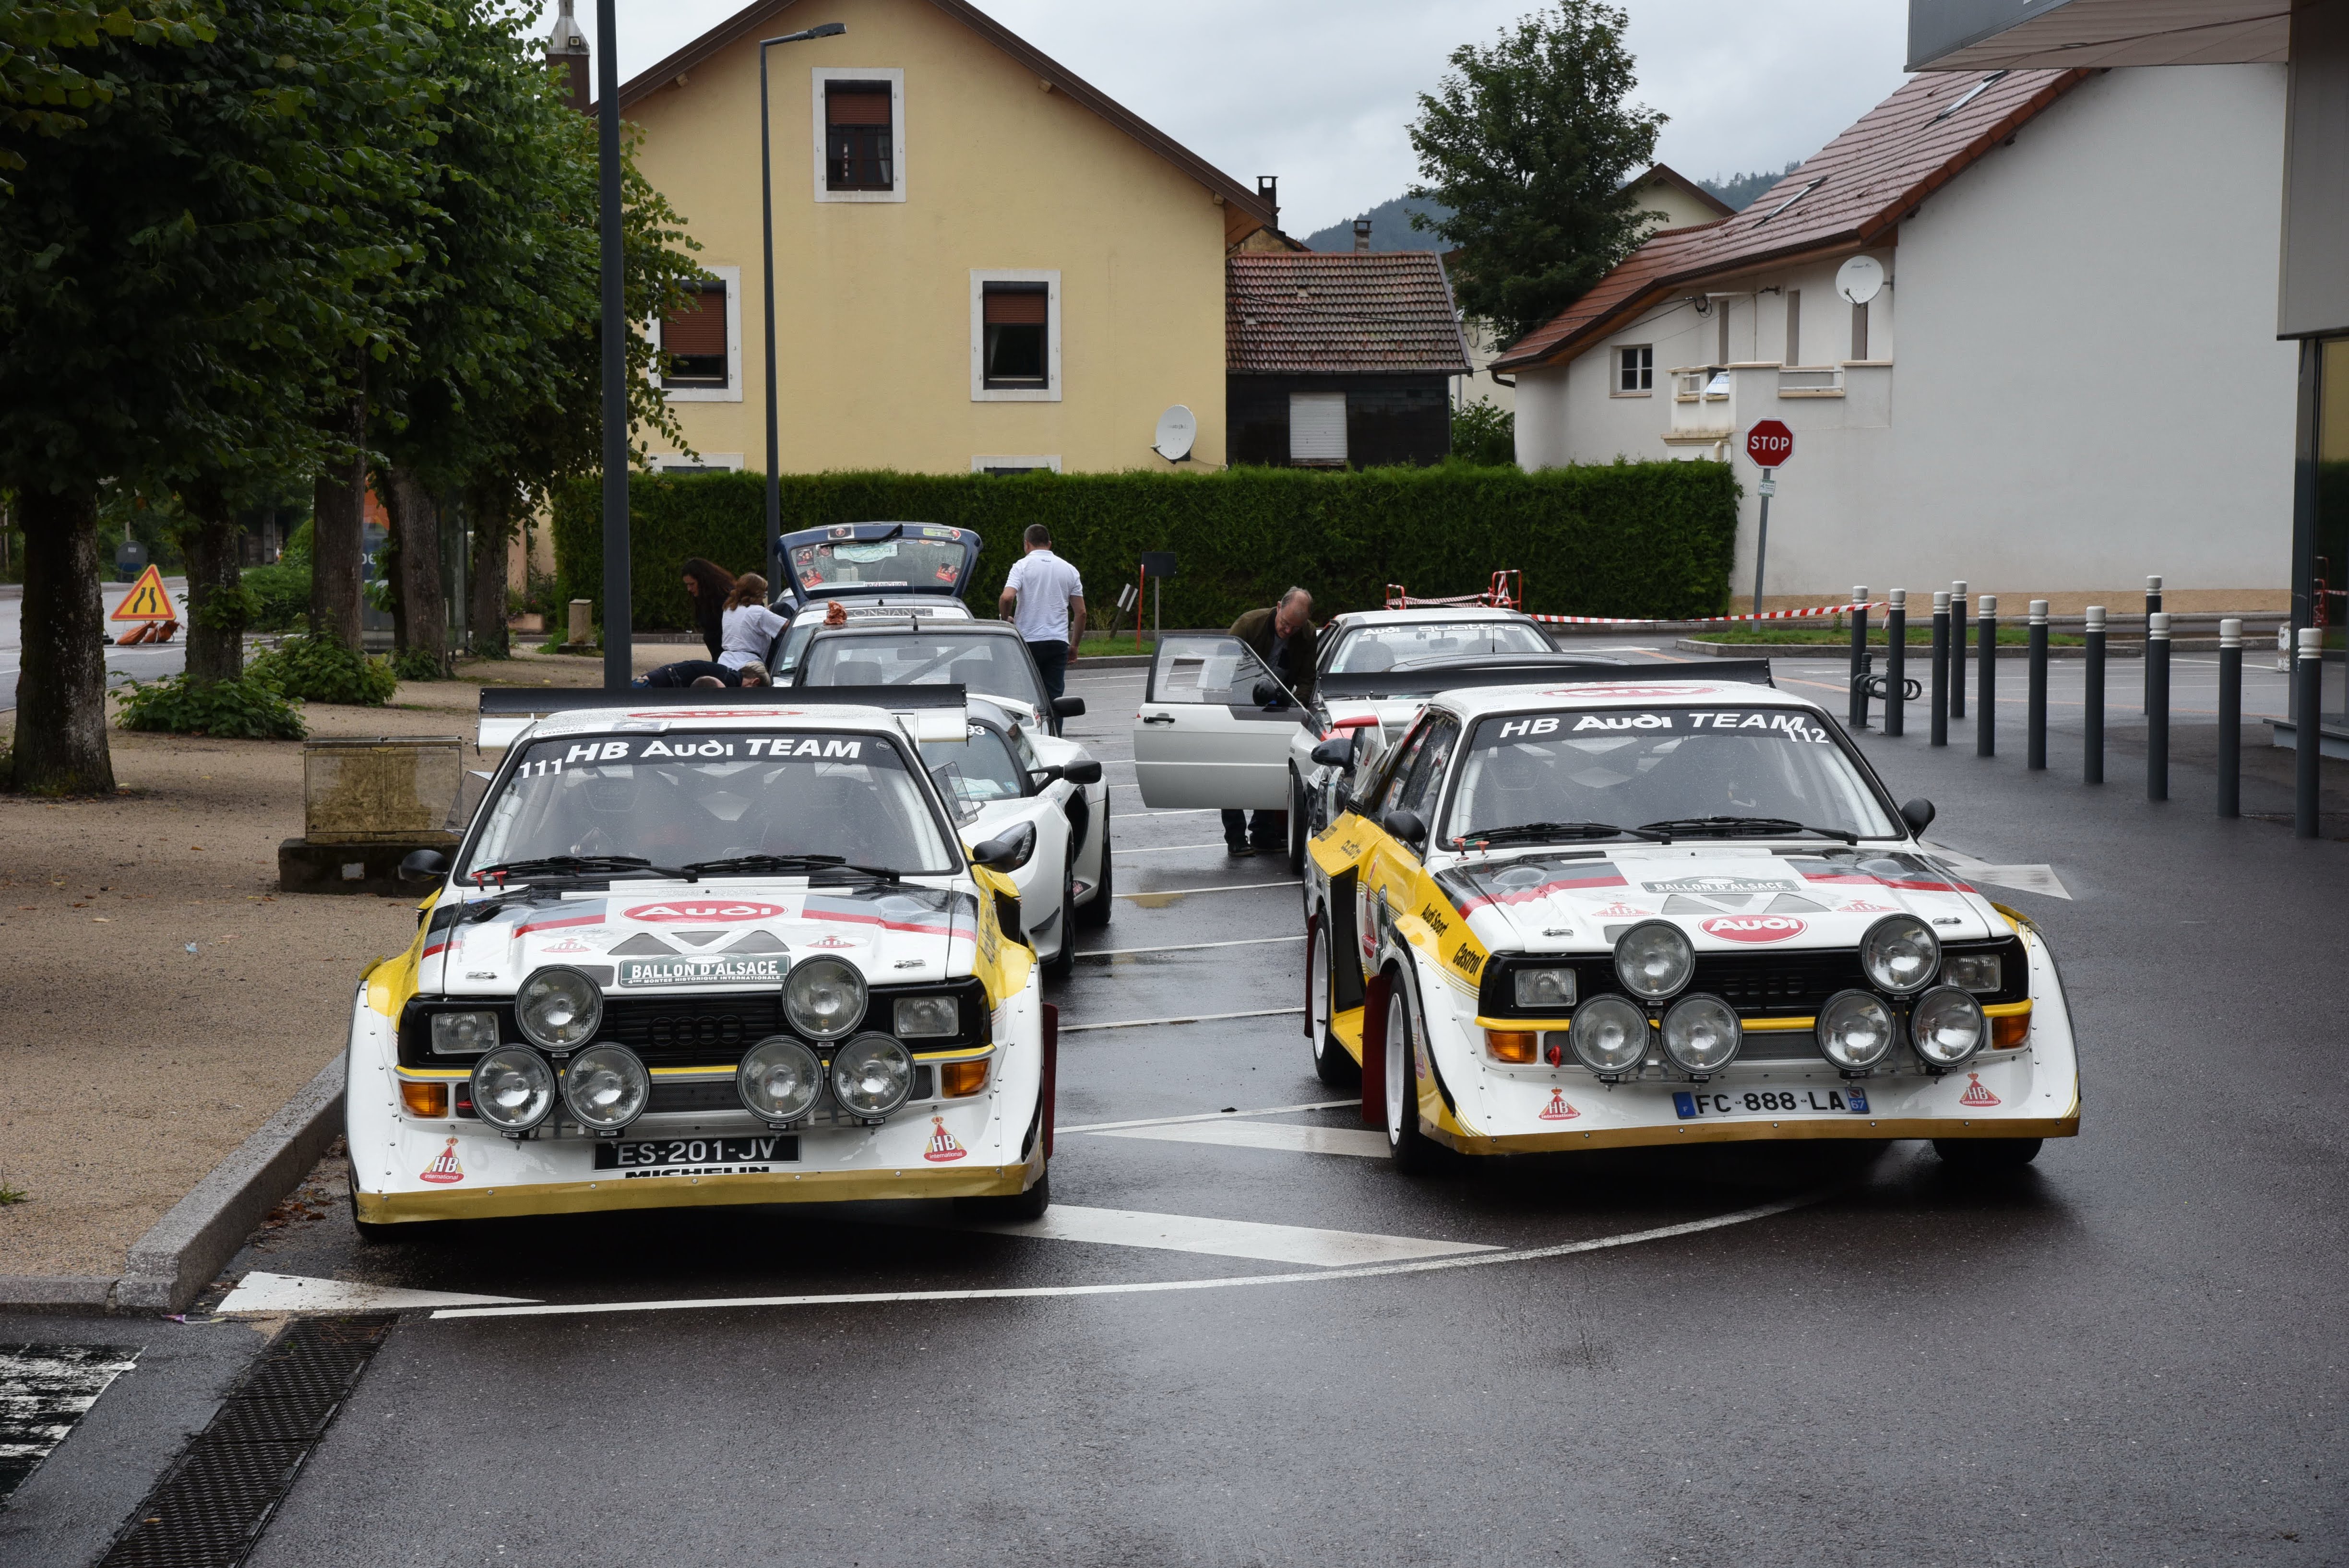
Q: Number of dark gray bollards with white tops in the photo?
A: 11